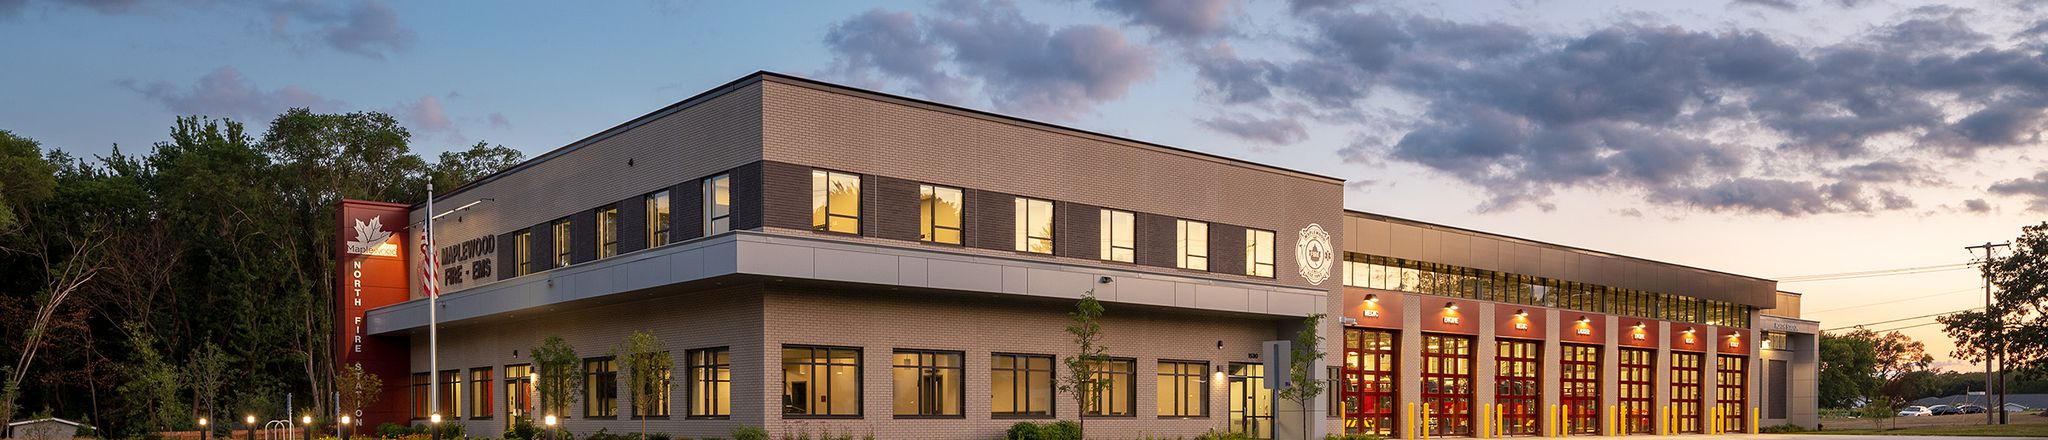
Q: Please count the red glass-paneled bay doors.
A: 7